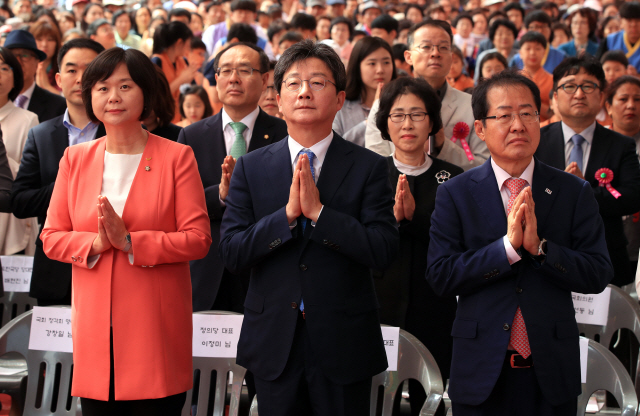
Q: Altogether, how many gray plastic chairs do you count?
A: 6